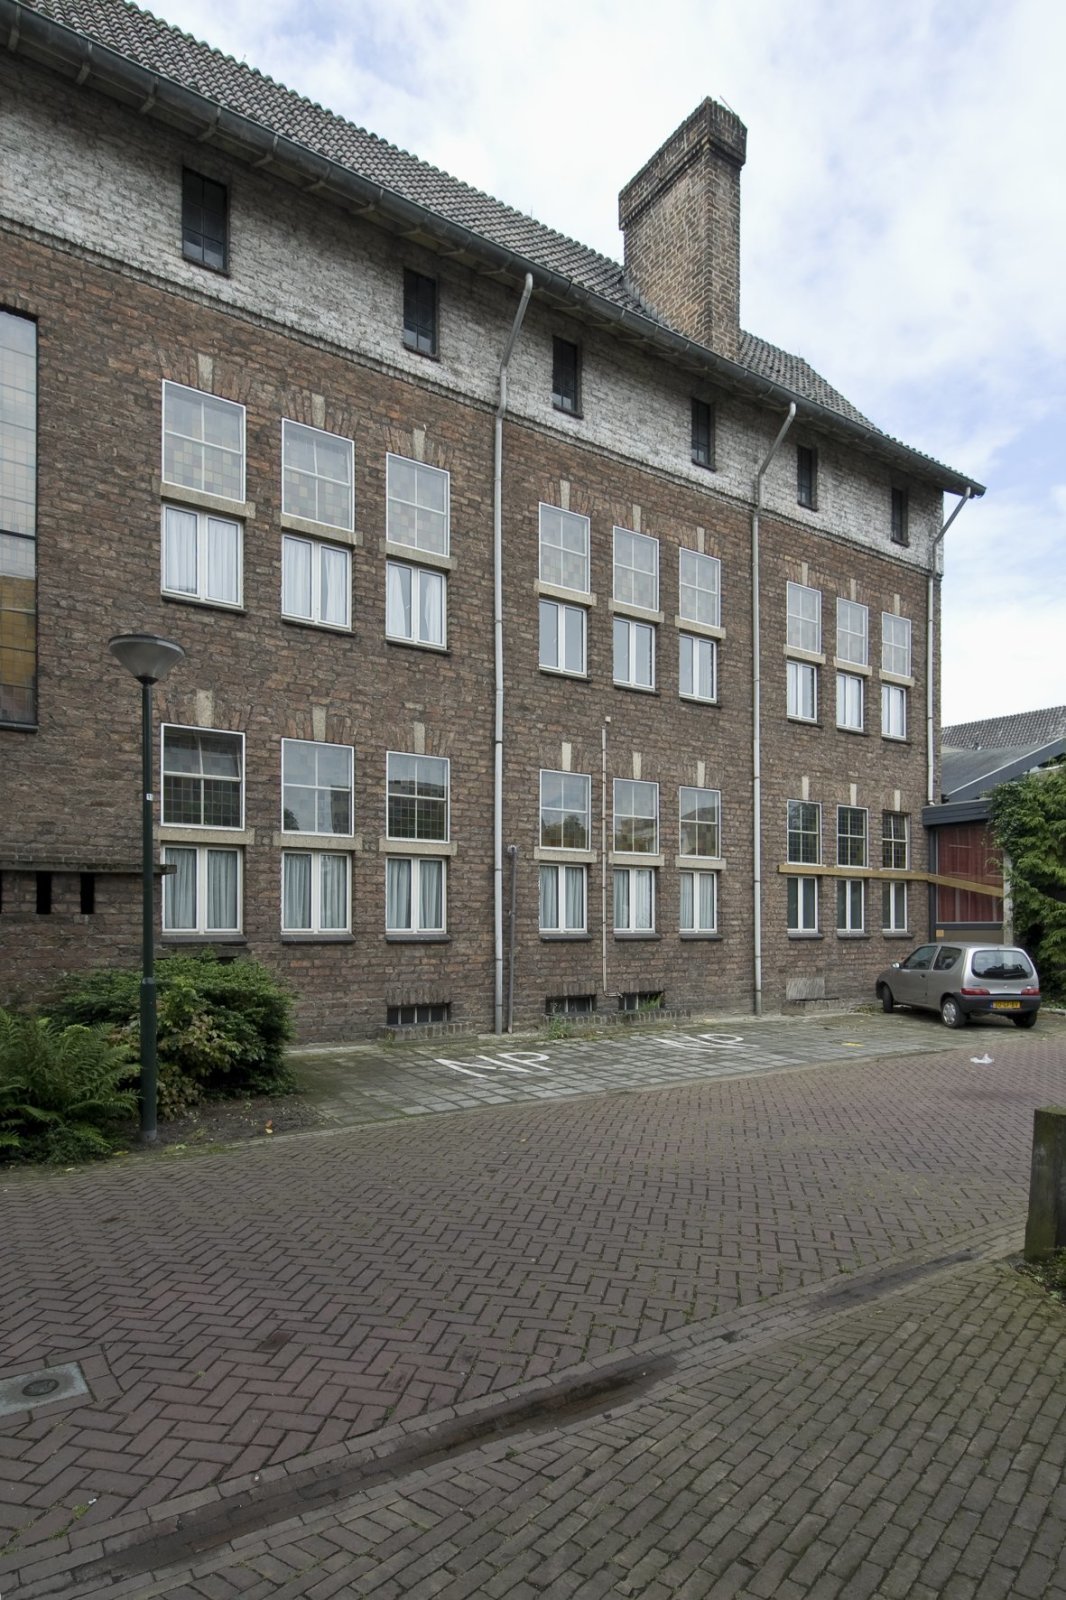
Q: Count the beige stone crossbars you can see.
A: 15